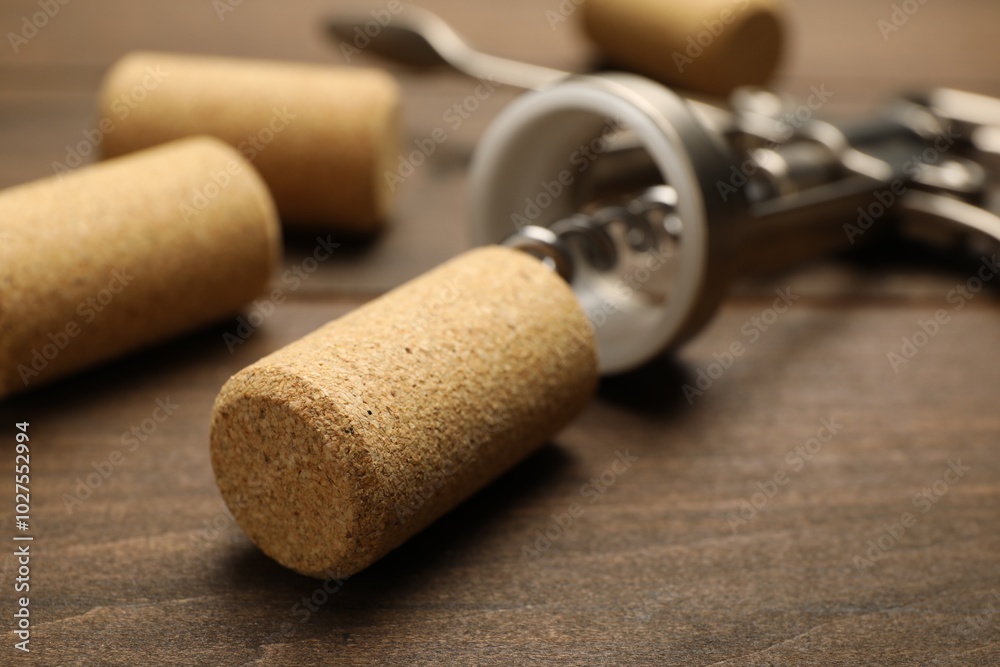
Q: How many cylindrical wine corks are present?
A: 4